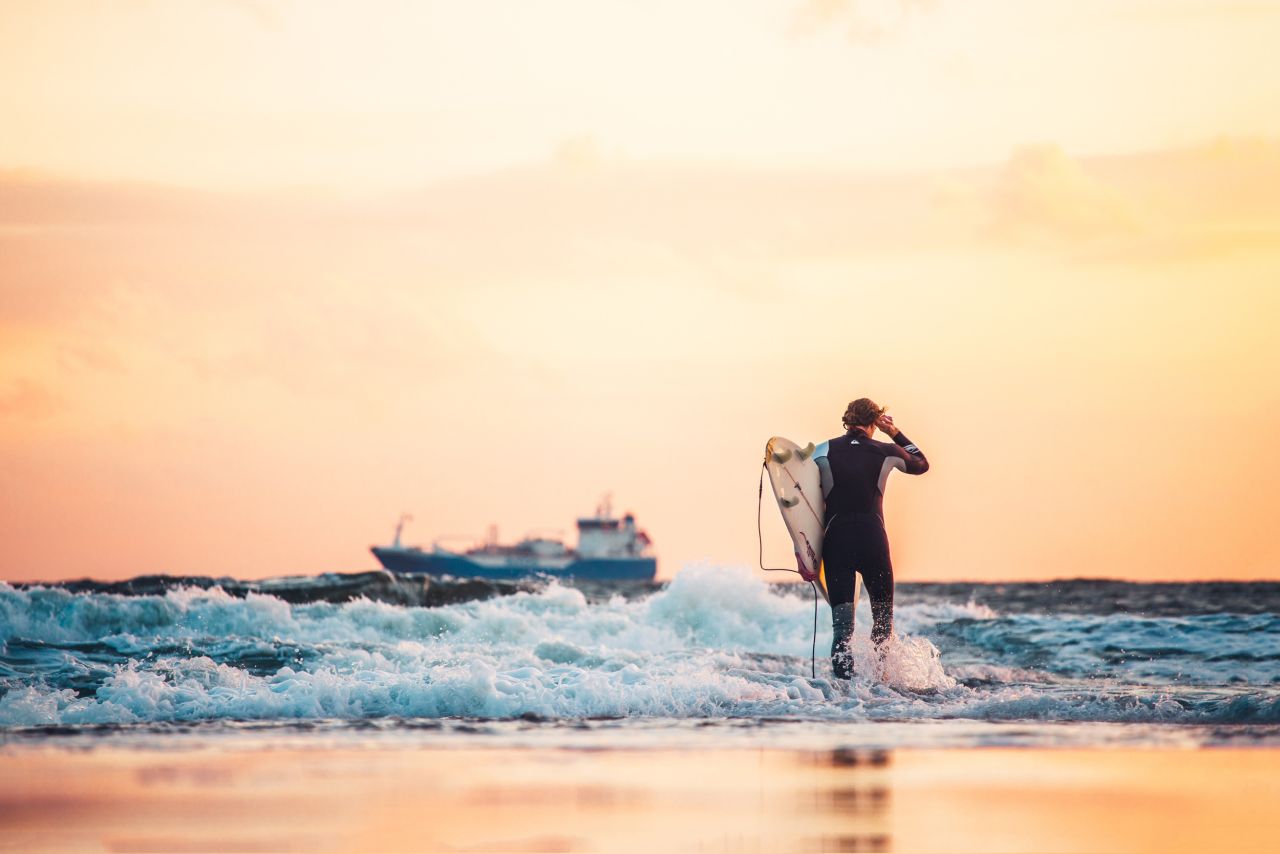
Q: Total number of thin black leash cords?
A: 1